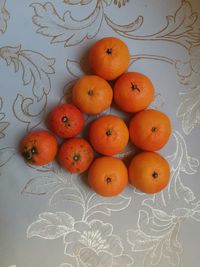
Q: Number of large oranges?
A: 7